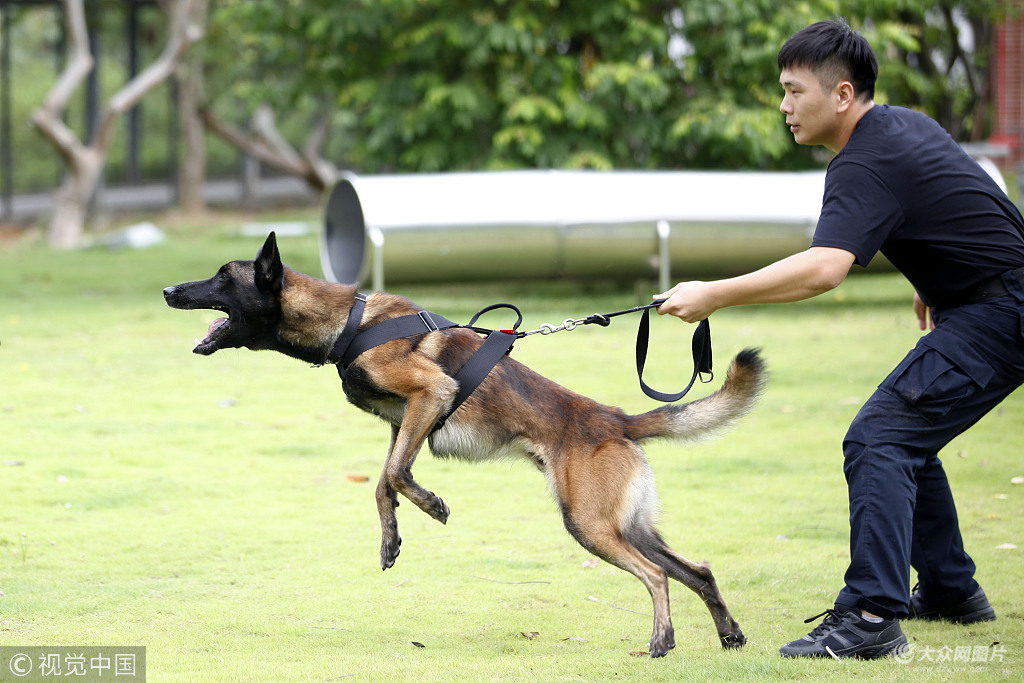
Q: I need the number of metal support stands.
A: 2